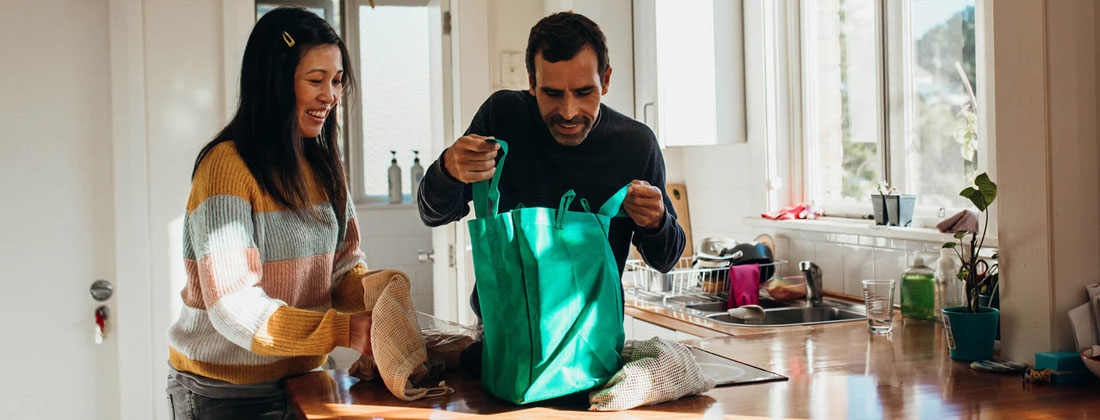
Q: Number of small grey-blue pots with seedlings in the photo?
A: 2